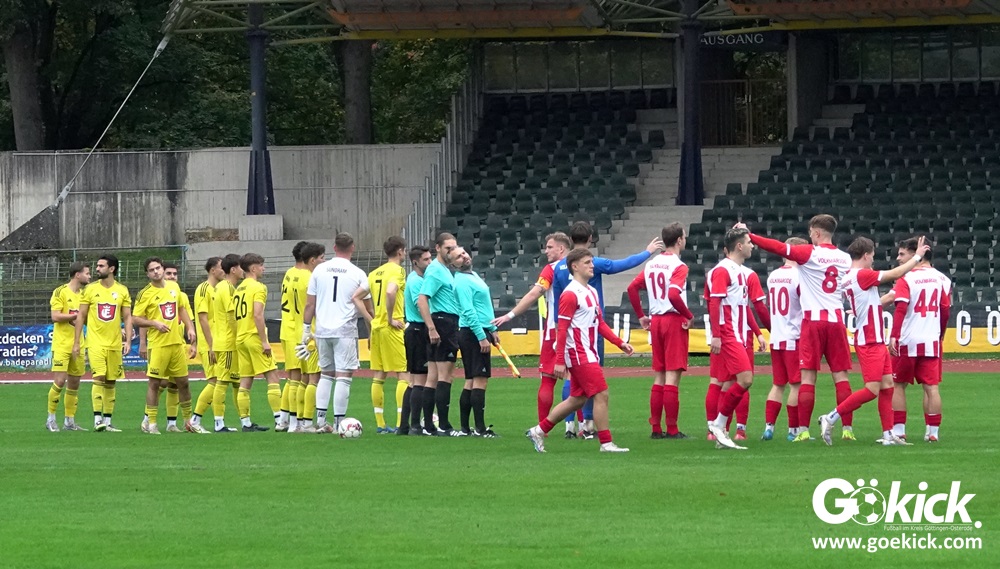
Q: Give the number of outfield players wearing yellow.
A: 10